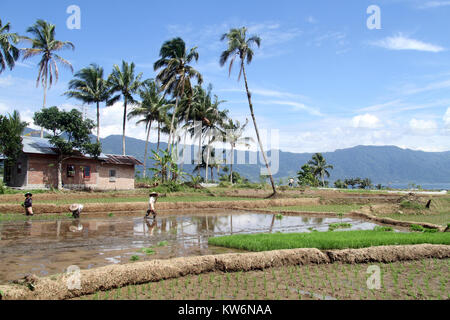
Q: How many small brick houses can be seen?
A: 1